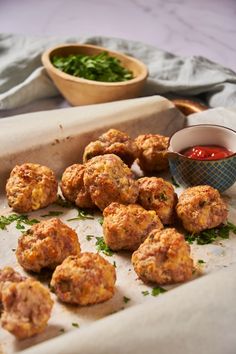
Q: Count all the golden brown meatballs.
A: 13